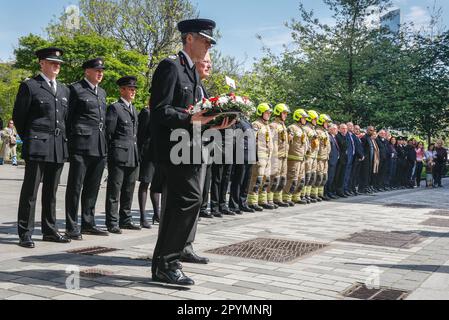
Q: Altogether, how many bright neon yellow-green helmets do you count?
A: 5